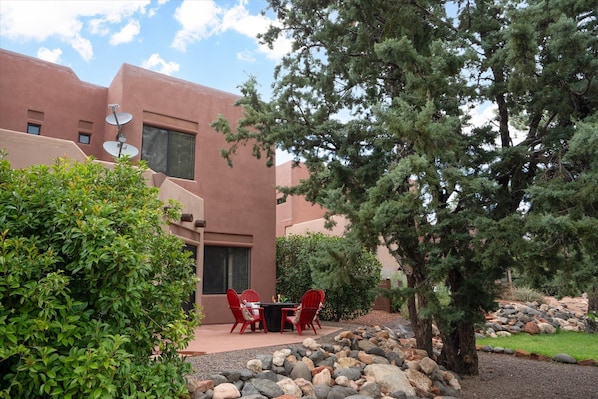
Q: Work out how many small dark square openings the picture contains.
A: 2